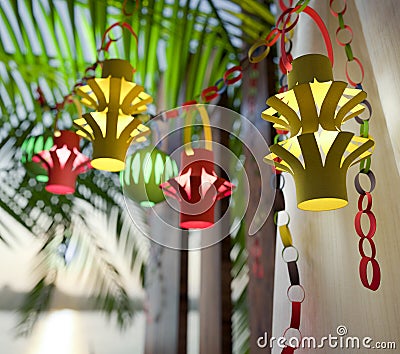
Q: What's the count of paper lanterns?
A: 6